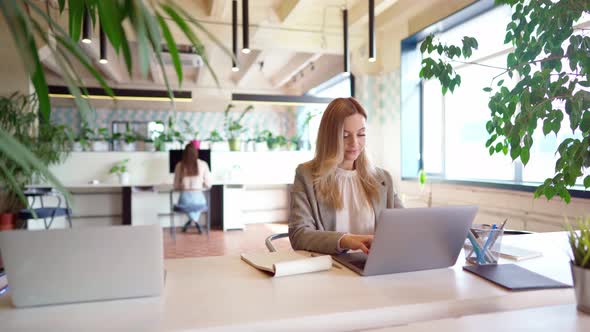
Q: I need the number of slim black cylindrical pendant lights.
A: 6